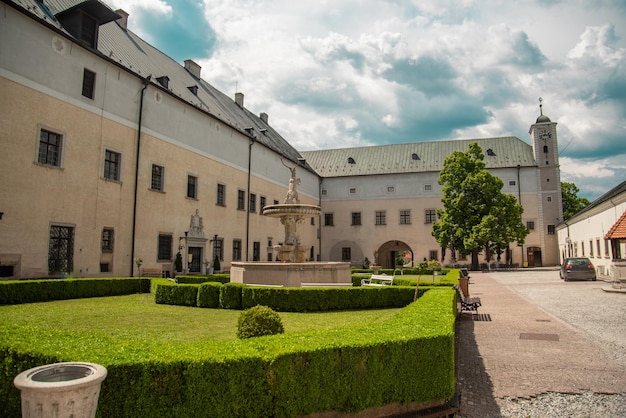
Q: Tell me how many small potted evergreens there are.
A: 2